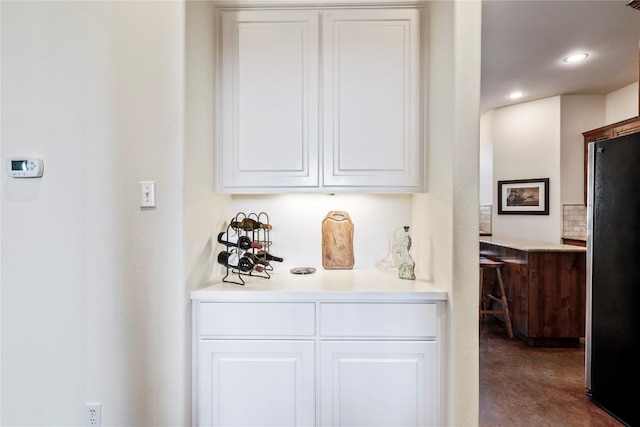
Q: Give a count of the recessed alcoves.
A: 1